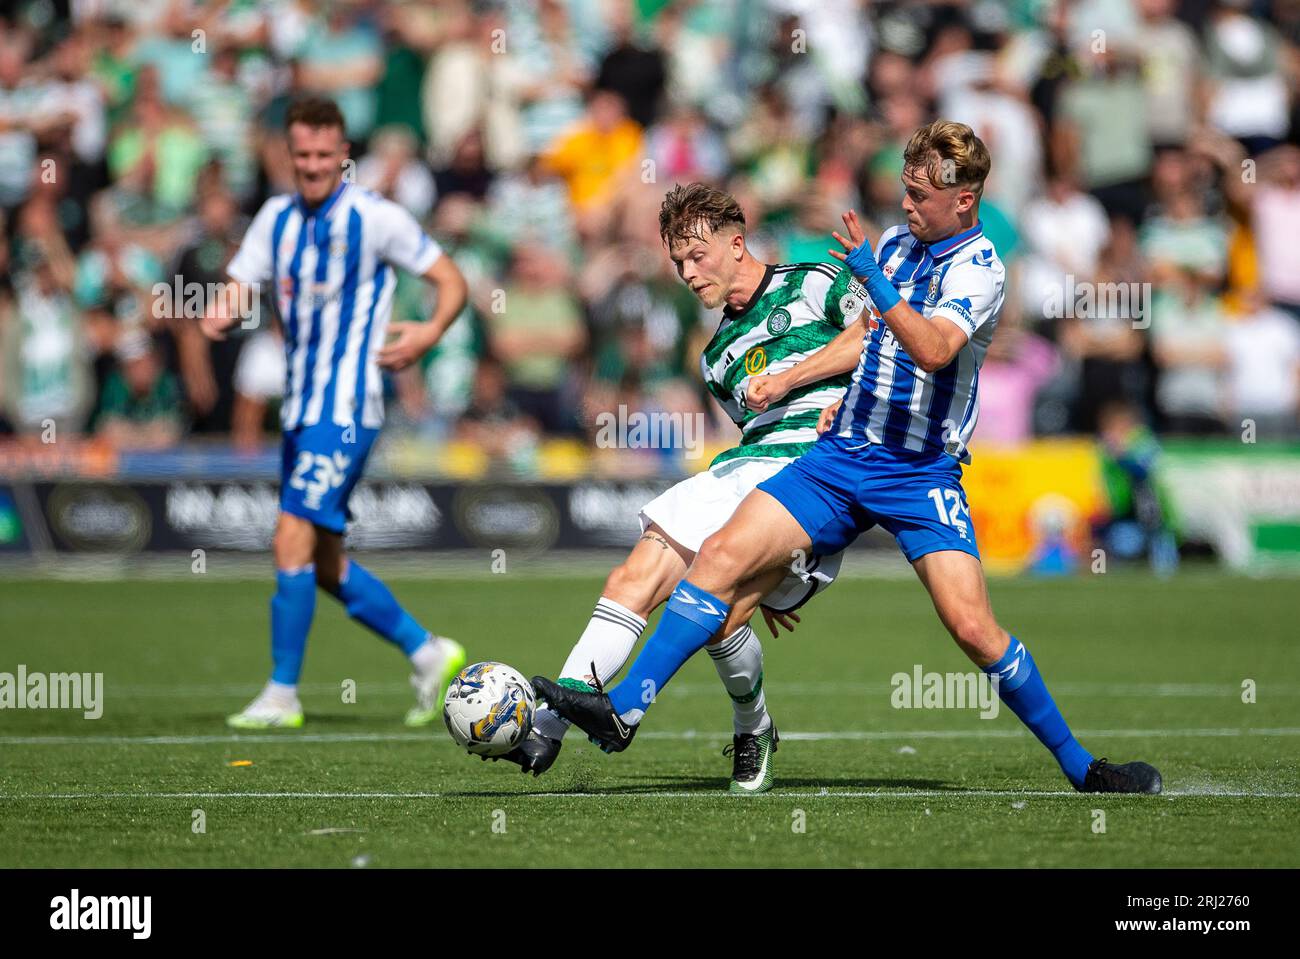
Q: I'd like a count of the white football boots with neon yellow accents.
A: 2